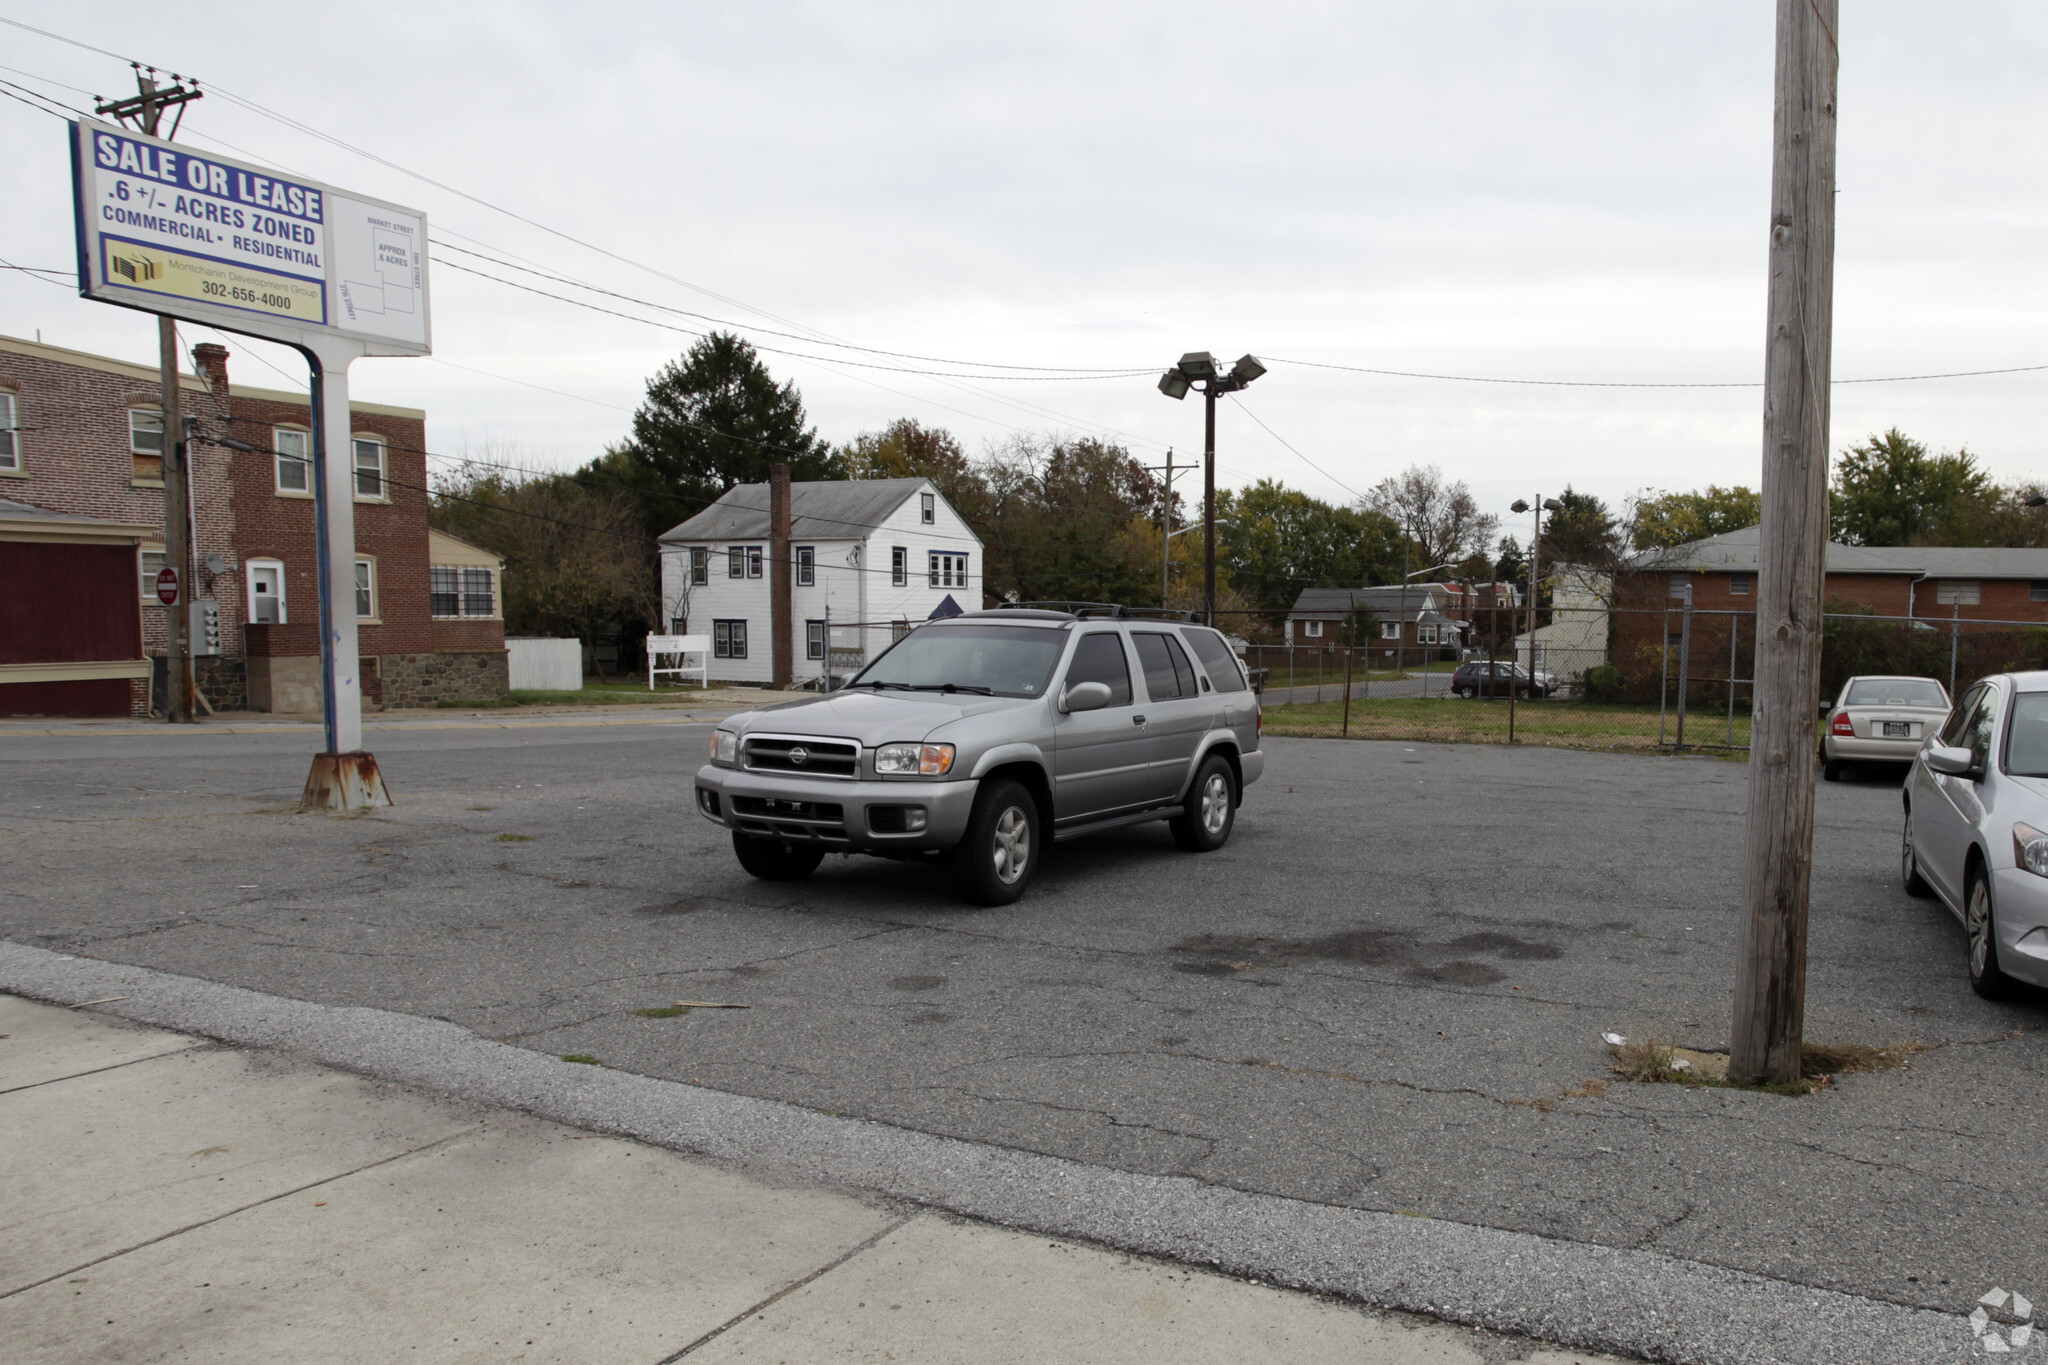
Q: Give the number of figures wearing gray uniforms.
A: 0